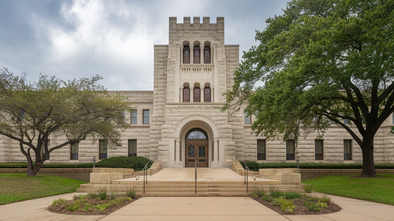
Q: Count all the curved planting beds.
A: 2